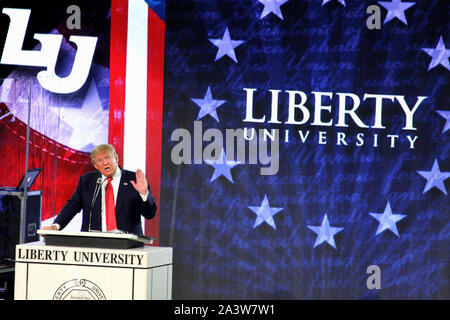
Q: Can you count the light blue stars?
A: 12